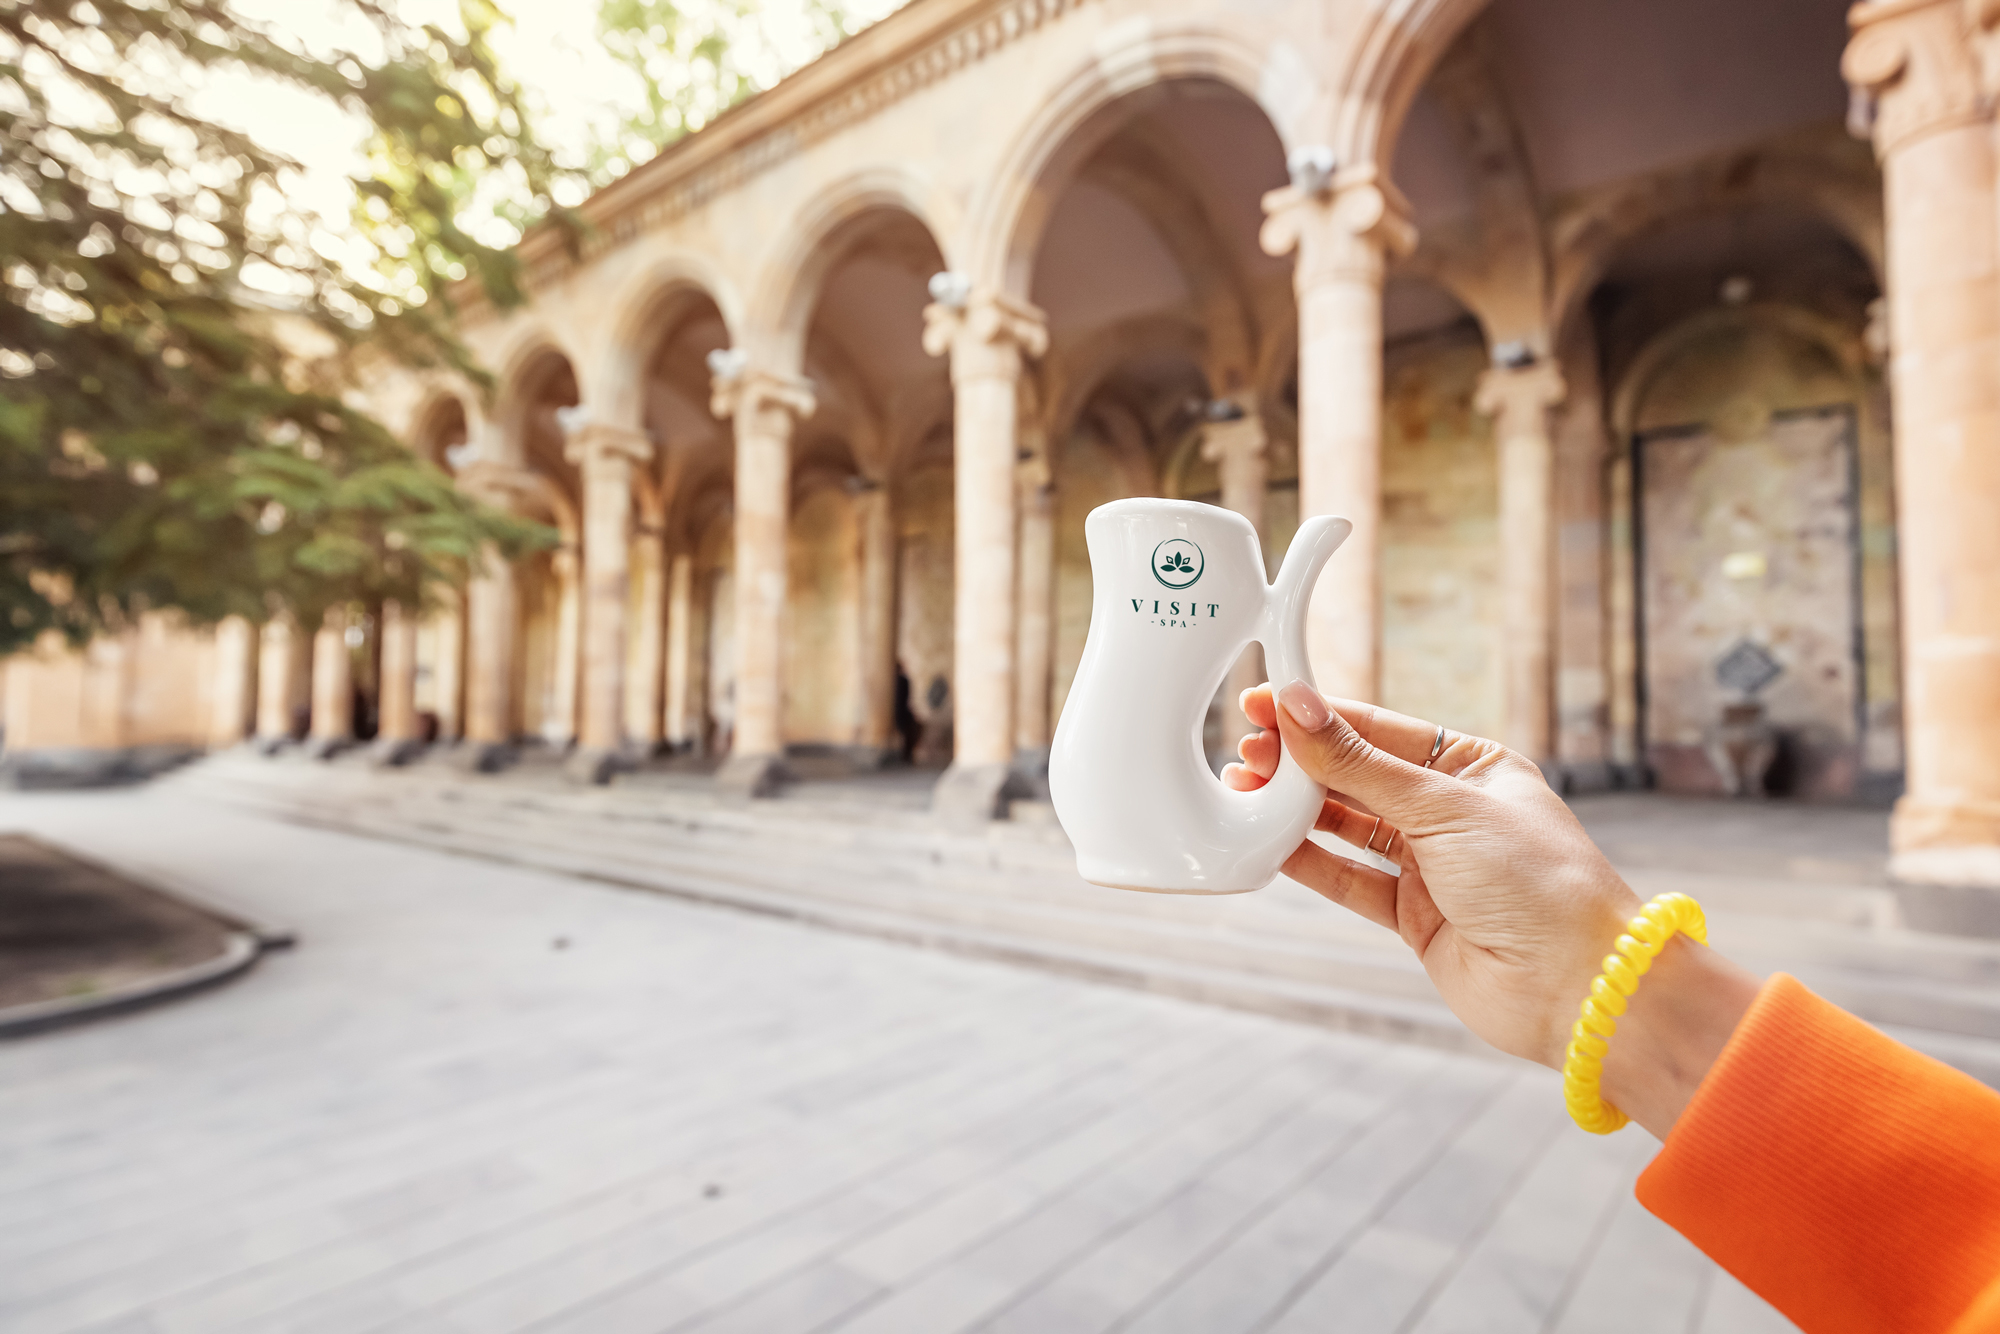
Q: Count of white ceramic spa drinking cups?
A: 1